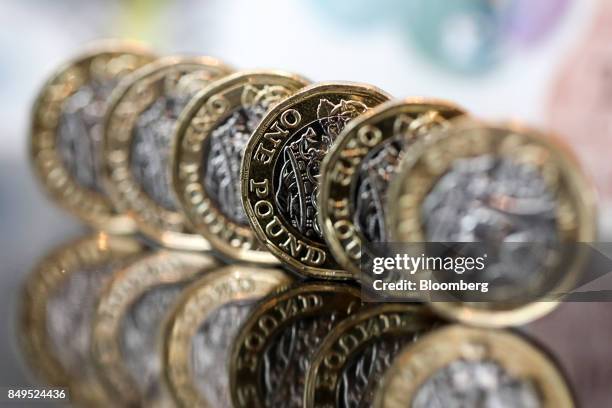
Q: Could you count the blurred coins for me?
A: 5